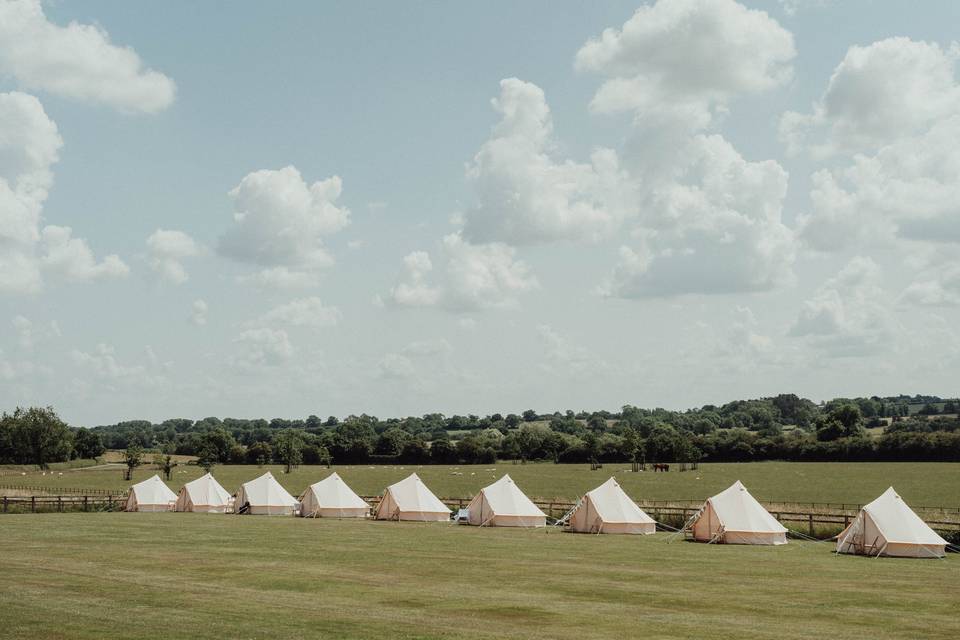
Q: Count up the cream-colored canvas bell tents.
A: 9